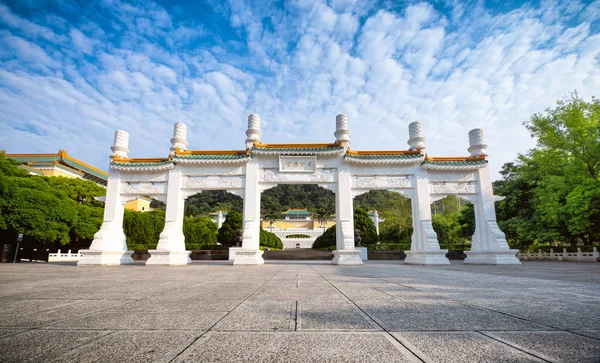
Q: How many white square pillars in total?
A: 6